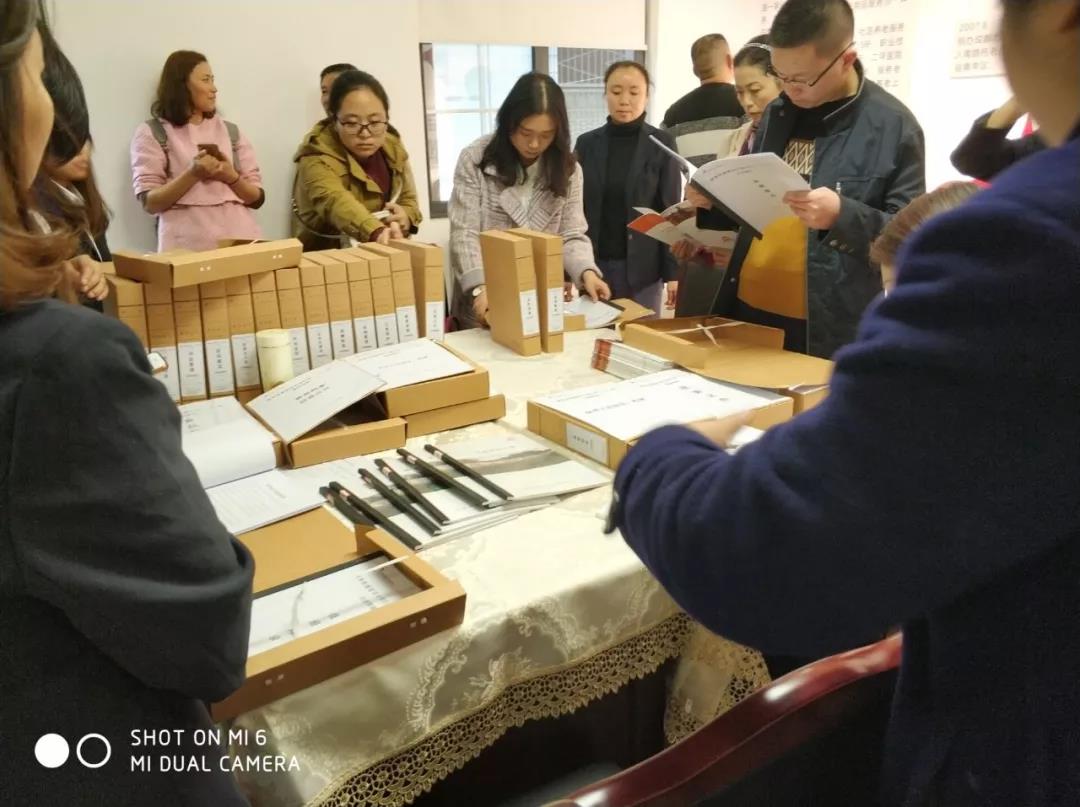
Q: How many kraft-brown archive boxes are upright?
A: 15